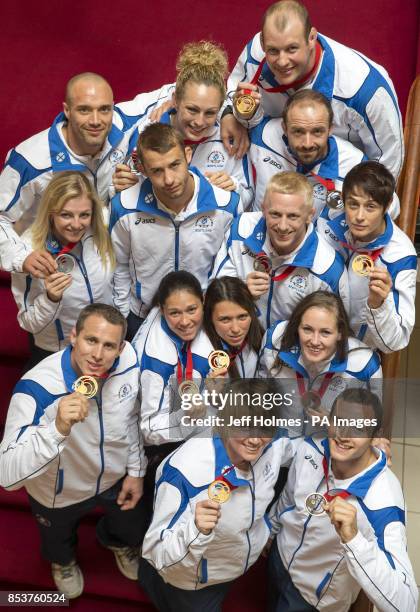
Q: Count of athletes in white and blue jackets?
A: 14